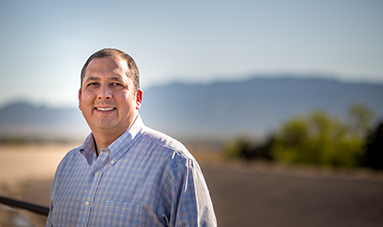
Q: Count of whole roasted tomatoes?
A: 0